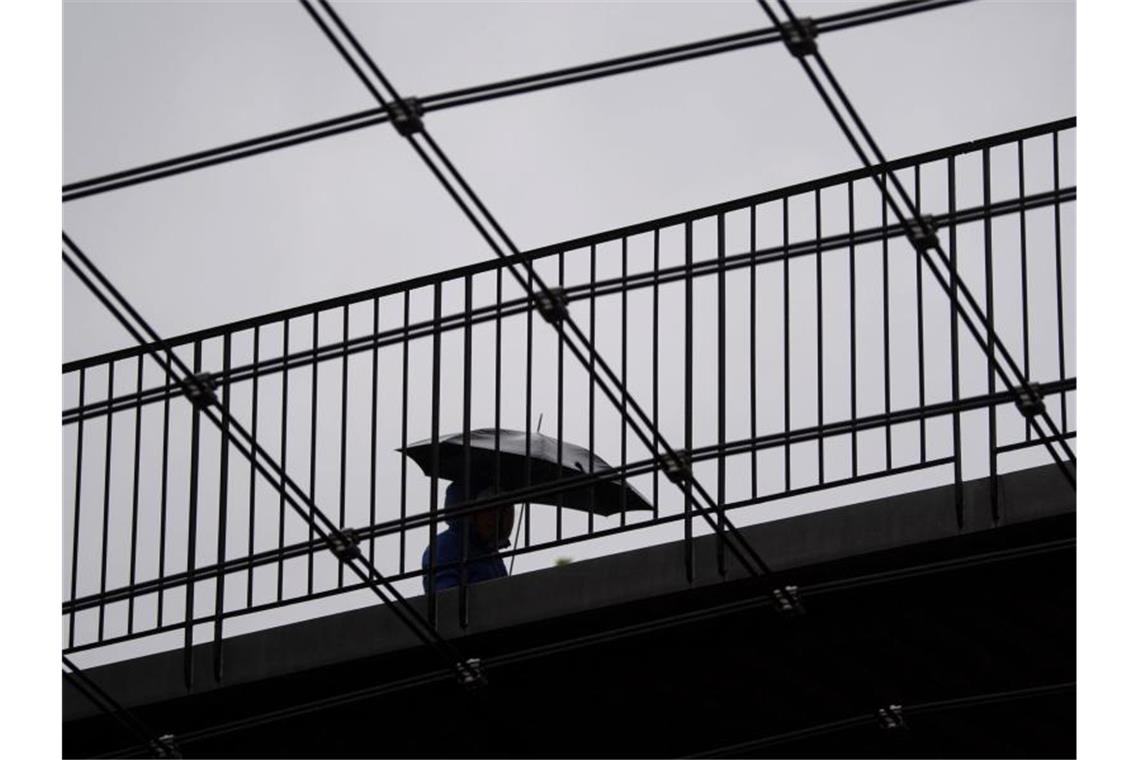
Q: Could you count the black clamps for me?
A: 12